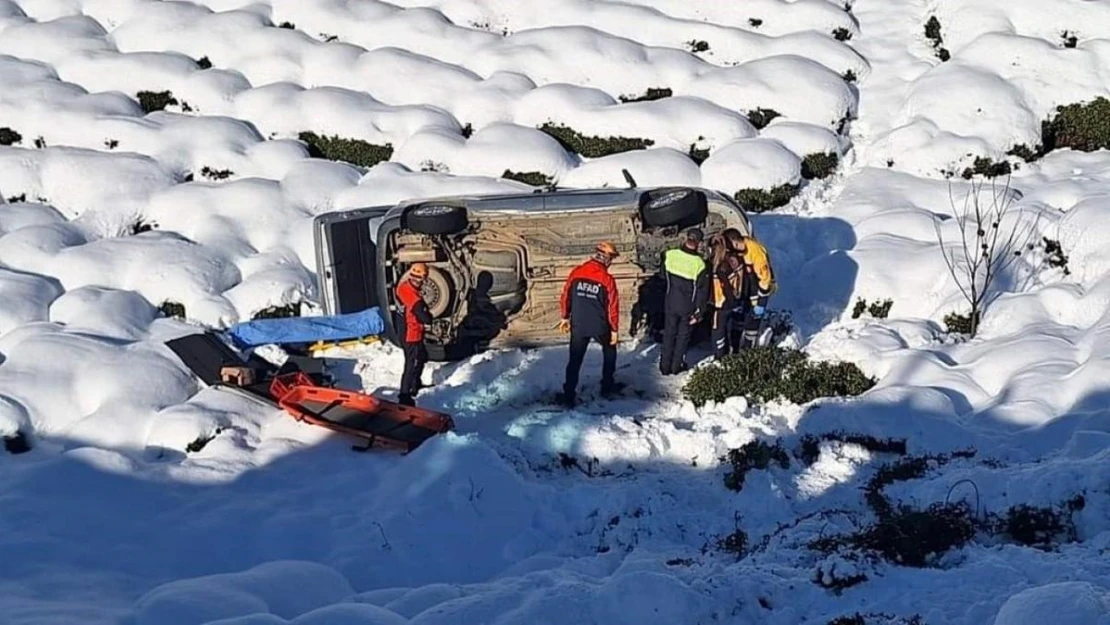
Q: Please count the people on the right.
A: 3